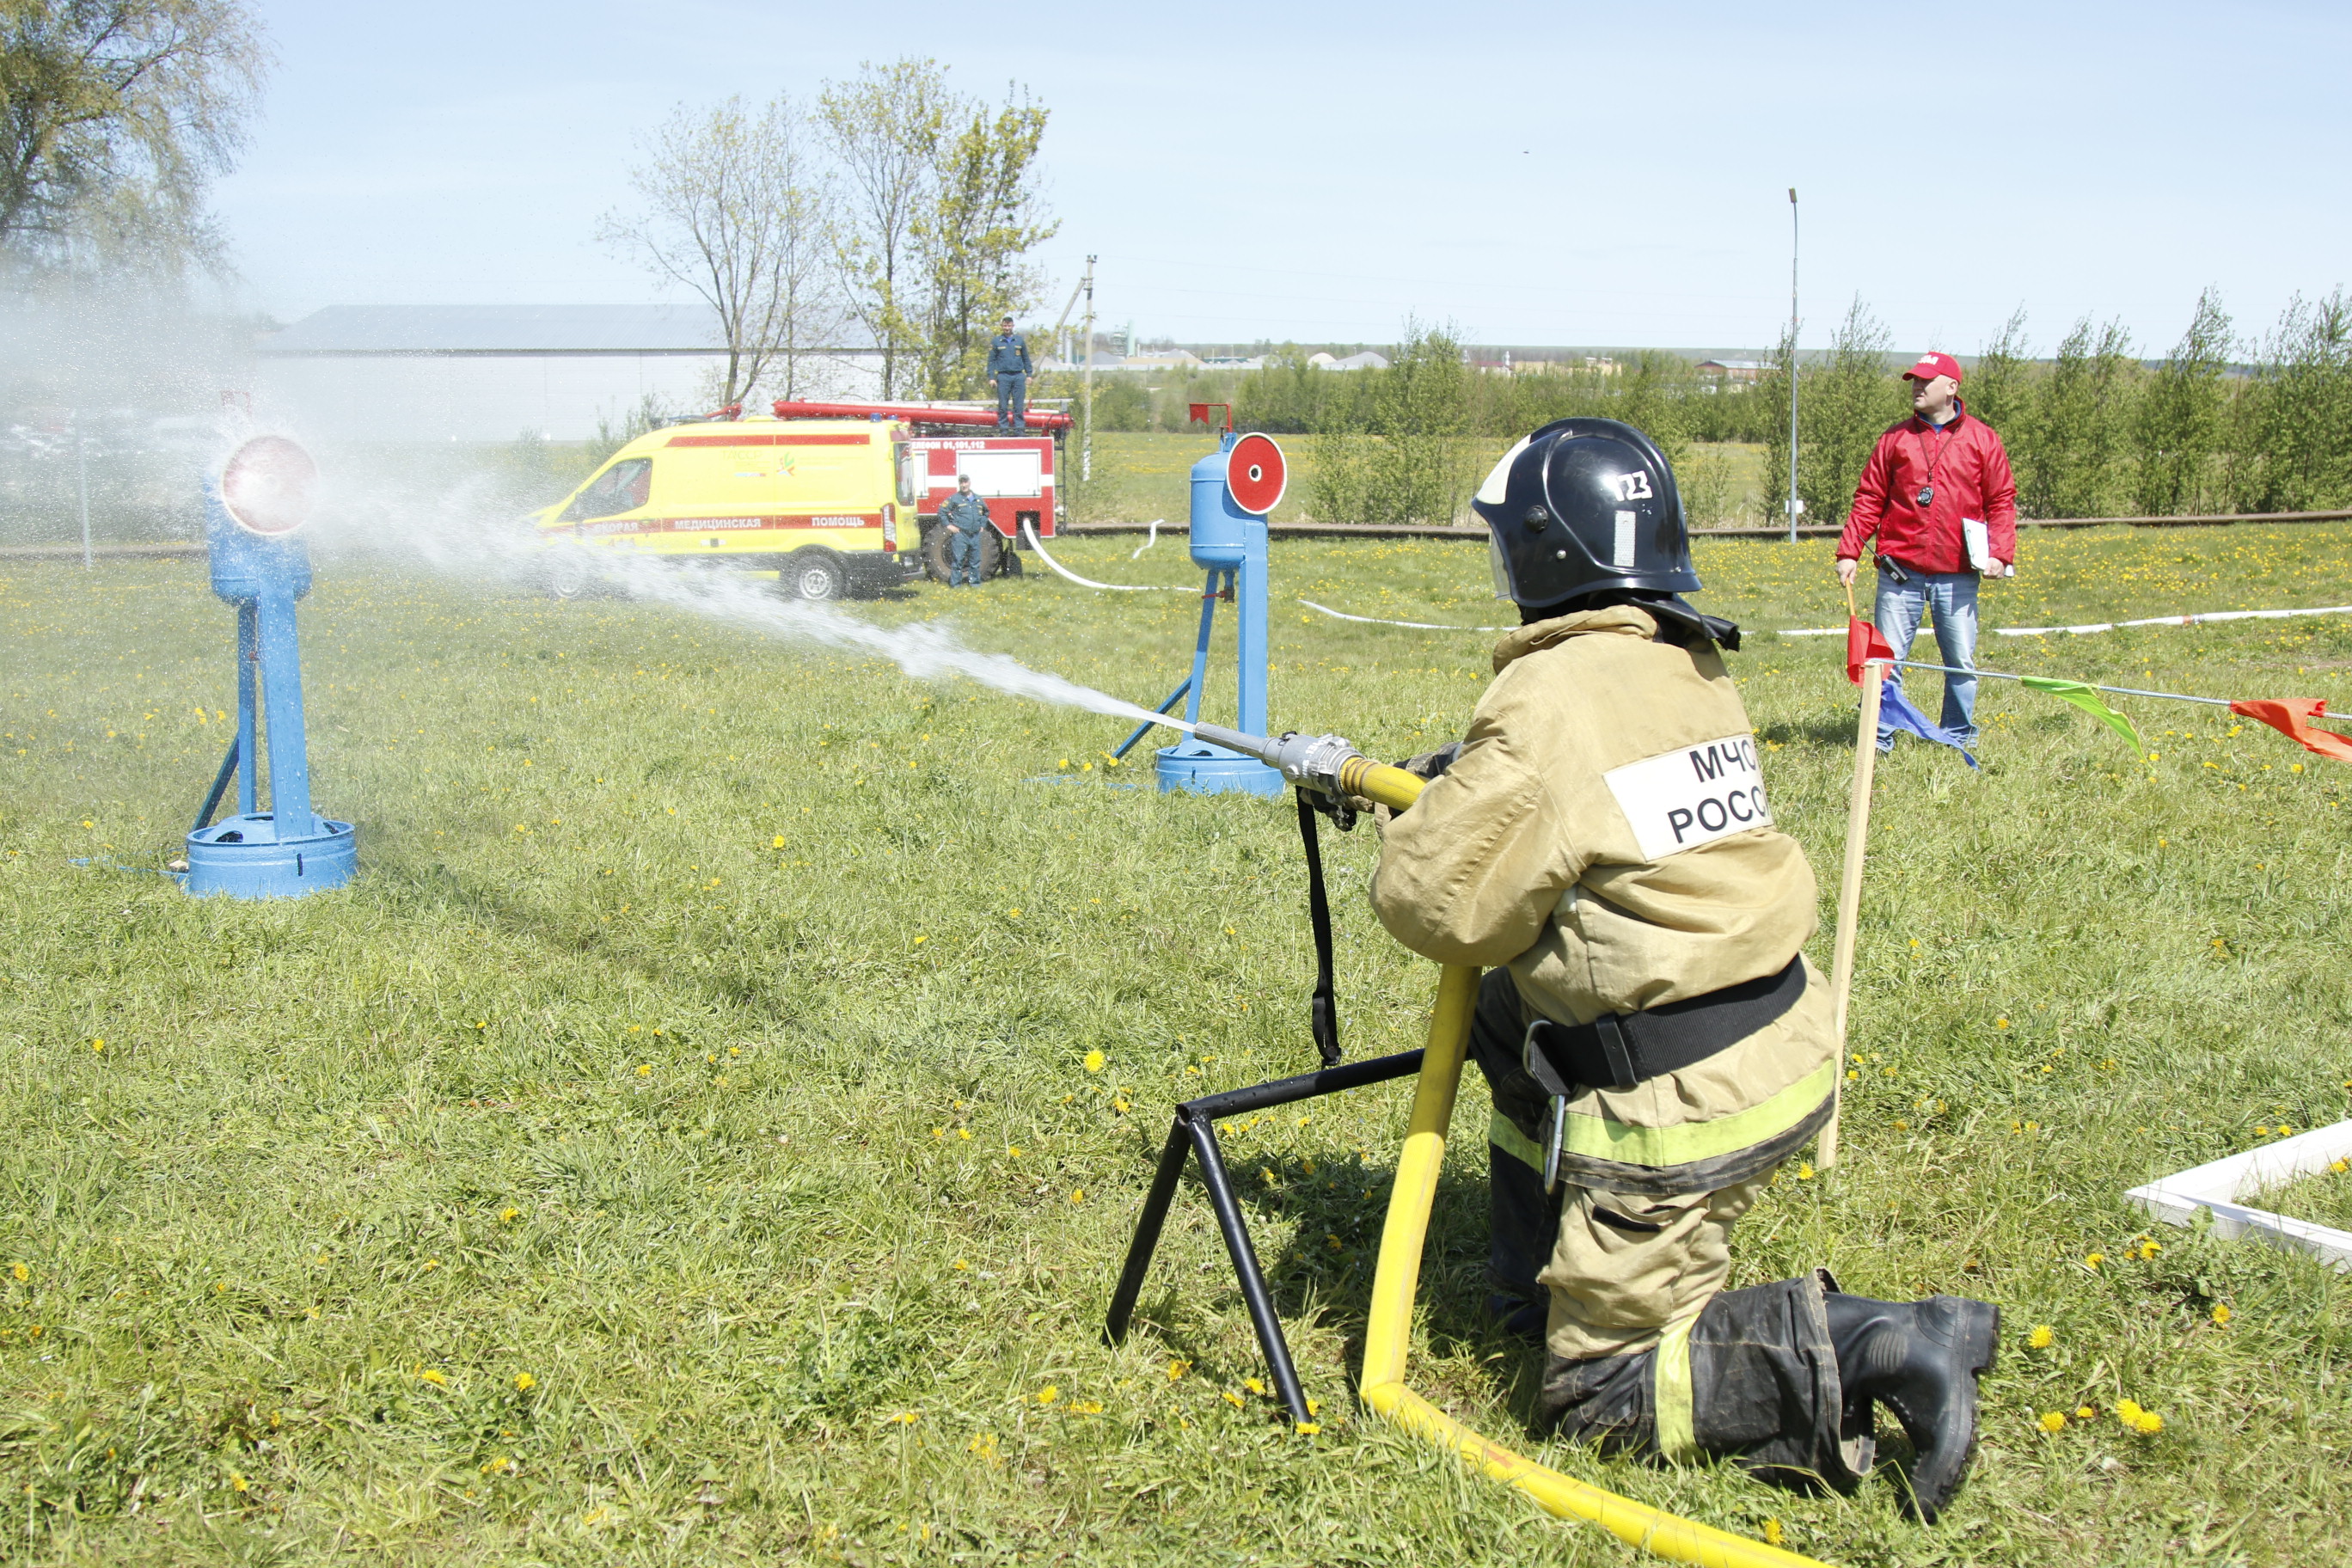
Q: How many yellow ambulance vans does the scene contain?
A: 1